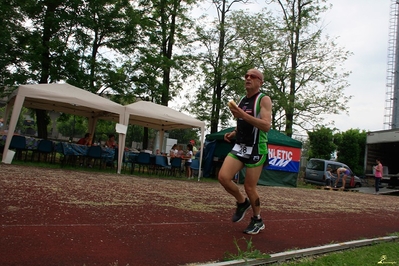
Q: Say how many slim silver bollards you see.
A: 0